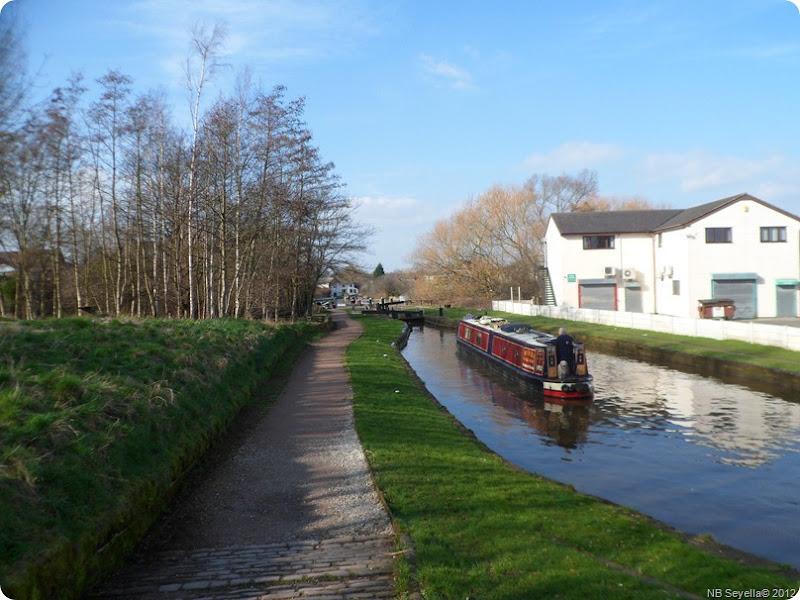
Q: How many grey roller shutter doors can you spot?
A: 4